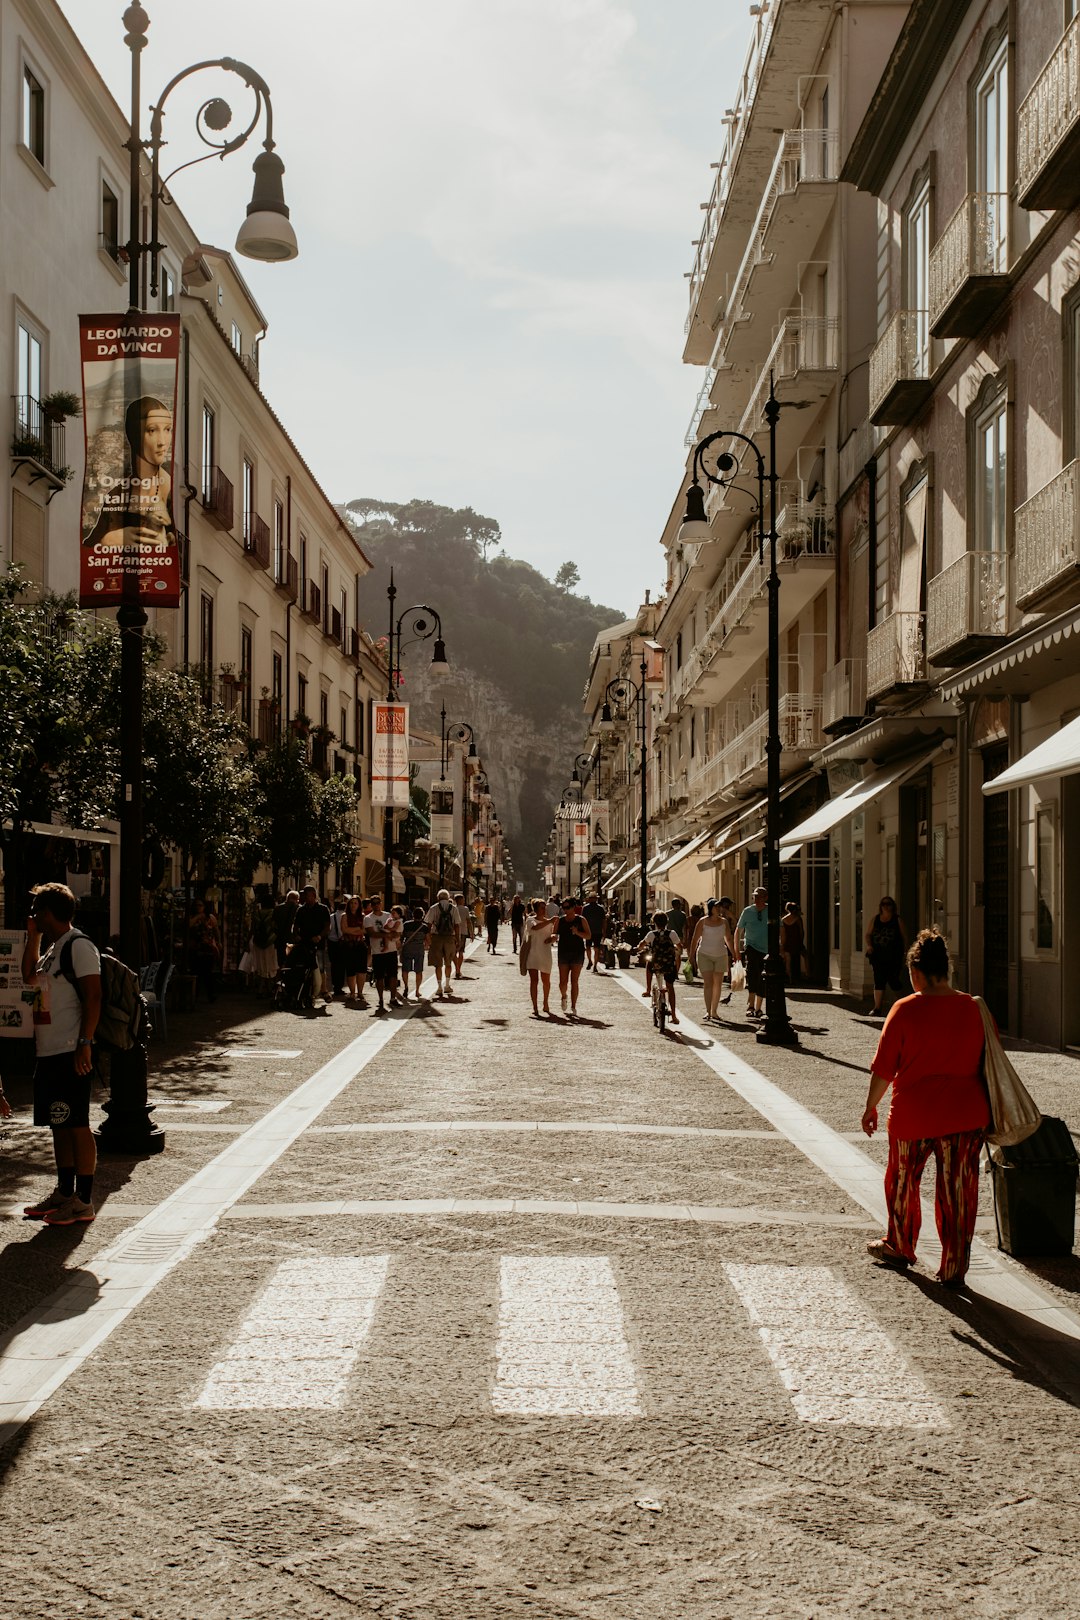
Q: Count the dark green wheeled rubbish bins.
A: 1